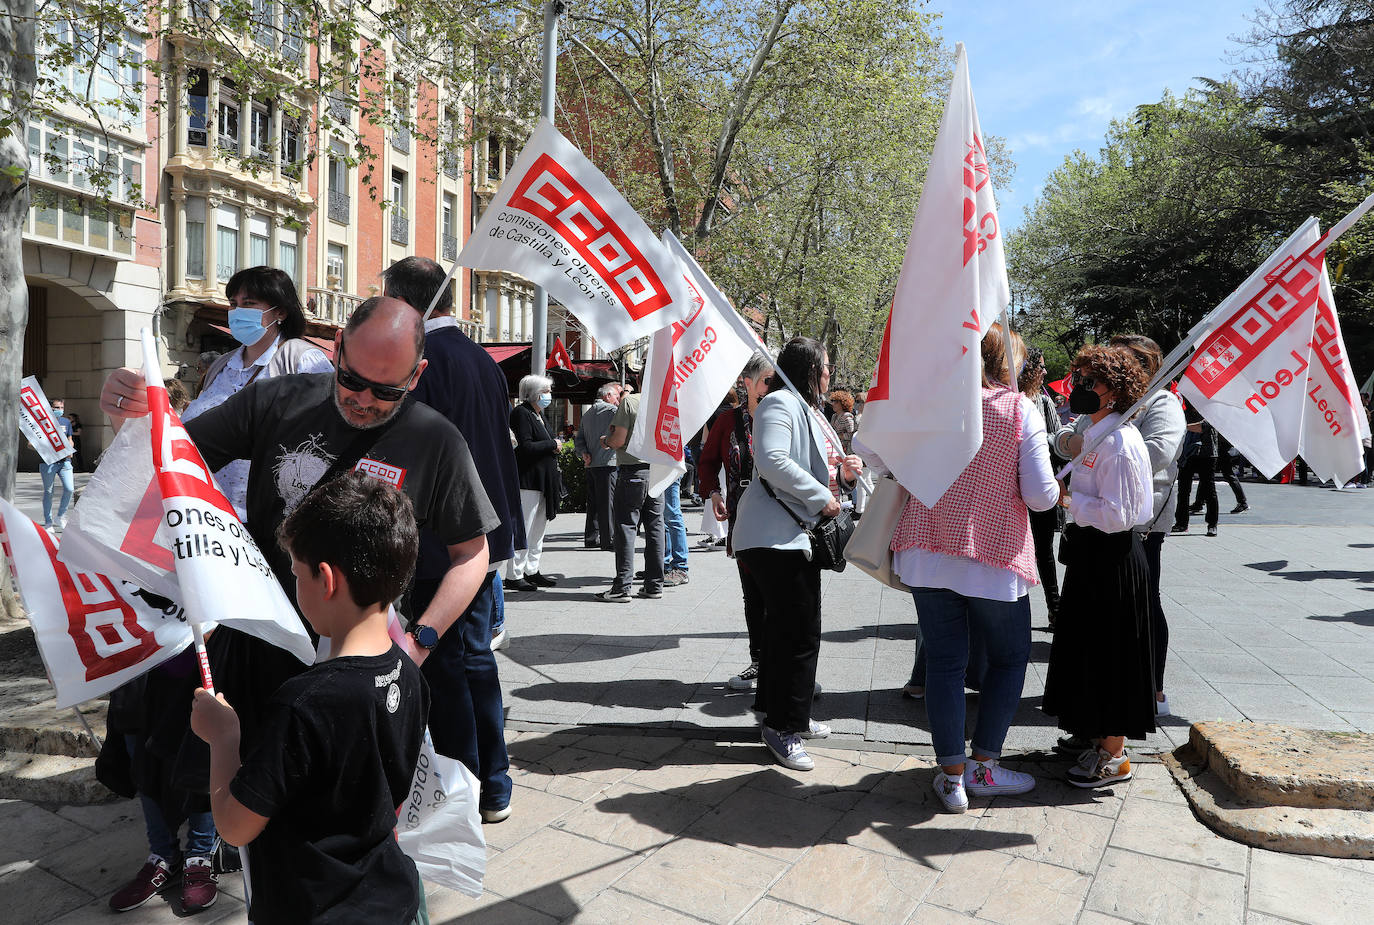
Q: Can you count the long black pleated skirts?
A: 1